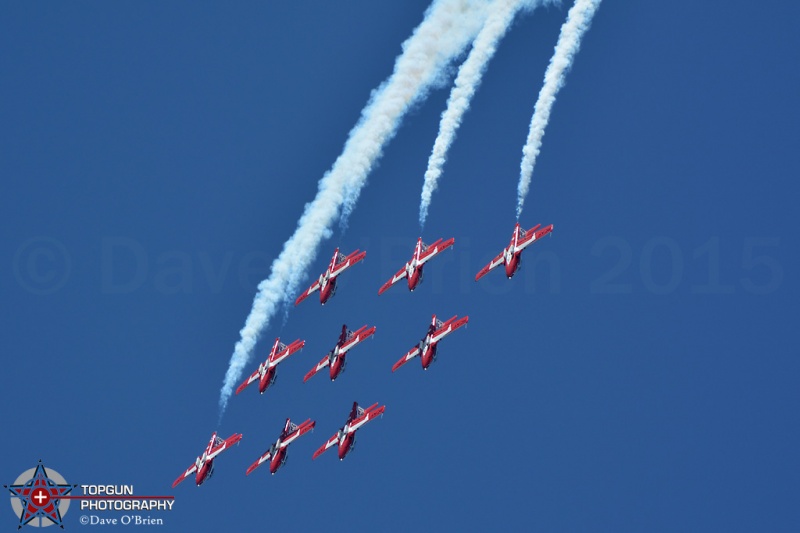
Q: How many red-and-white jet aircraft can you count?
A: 9